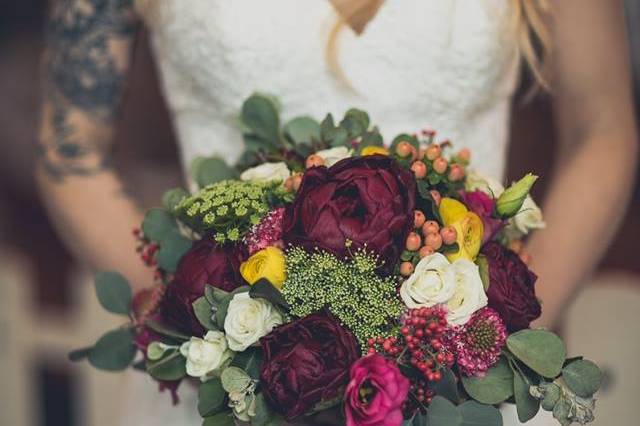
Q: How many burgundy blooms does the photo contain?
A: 4